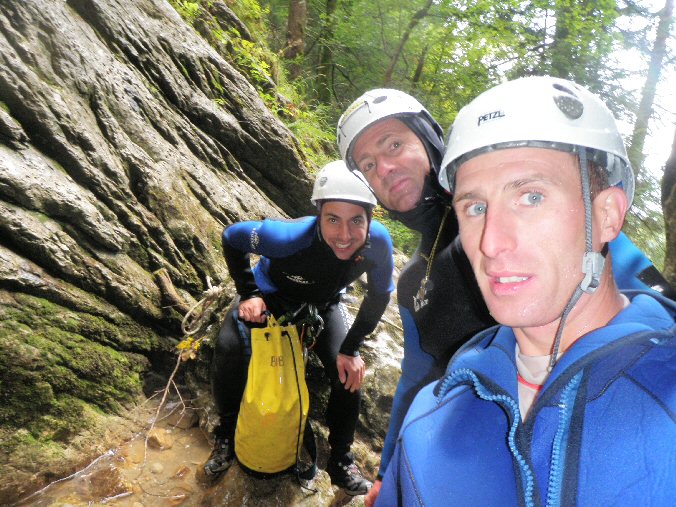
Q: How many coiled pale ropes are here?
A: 1